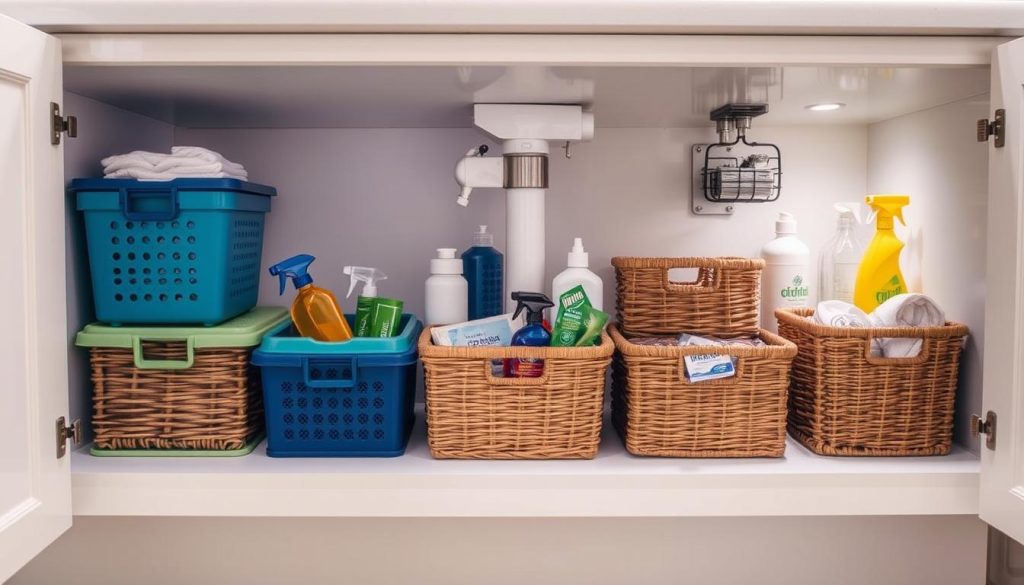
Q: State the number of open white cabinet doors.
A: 2